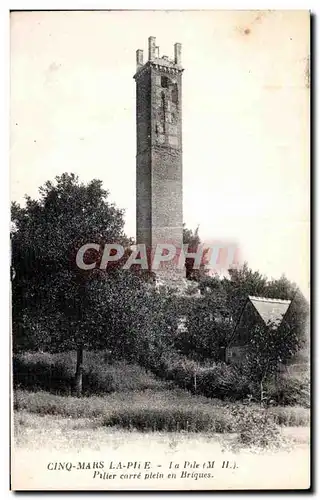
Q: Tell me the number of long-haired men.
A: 0